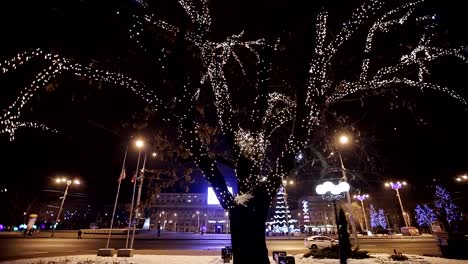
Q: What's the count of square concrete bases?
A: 2